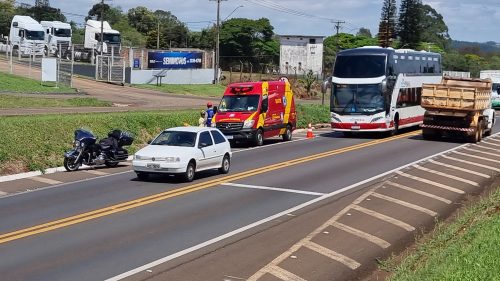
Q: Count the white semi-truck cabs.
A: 3